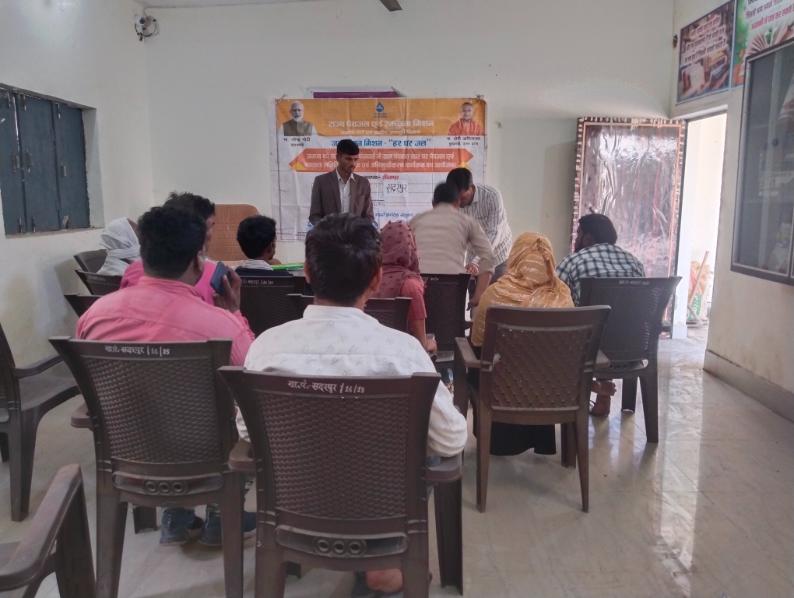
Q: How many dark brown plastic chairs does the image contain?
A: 12